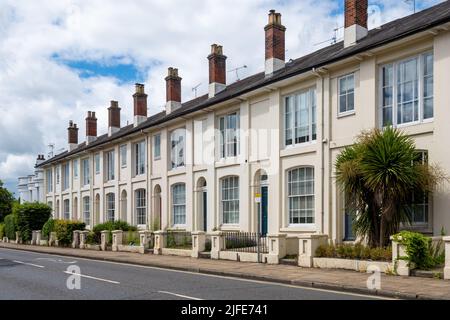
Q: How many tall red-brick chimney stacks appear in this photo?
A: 8